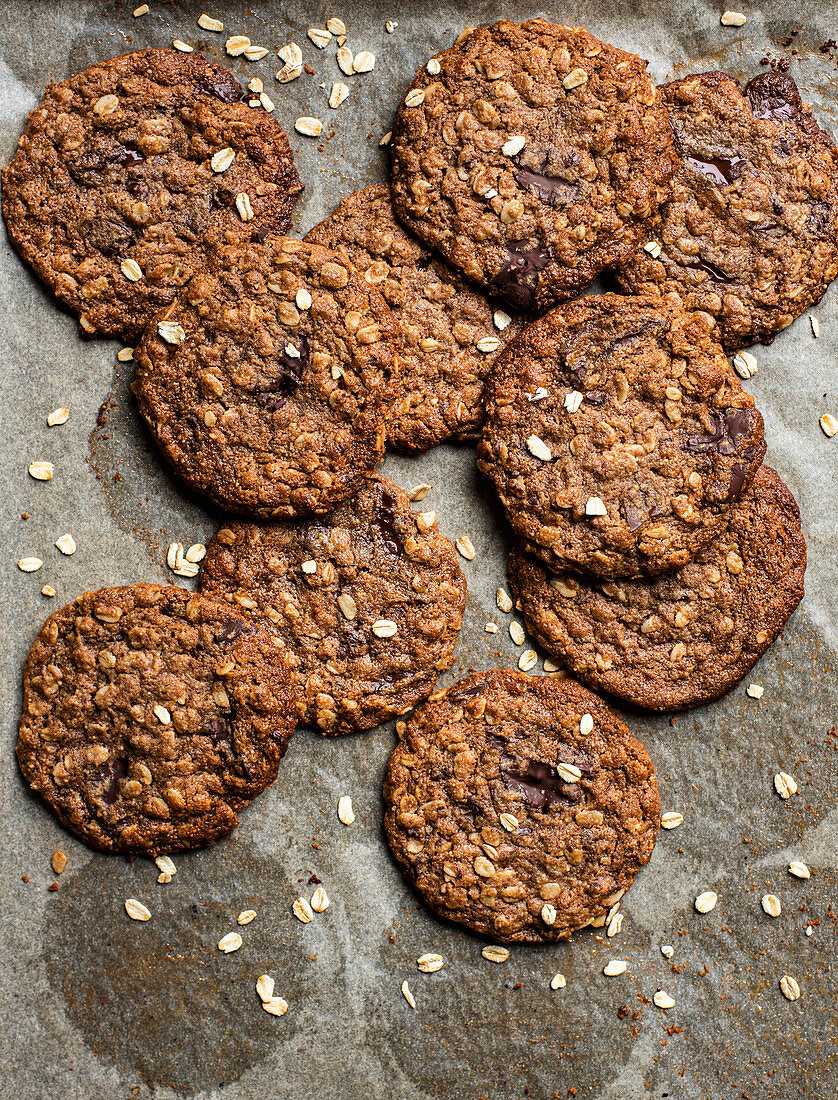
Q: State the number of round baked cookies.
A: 10